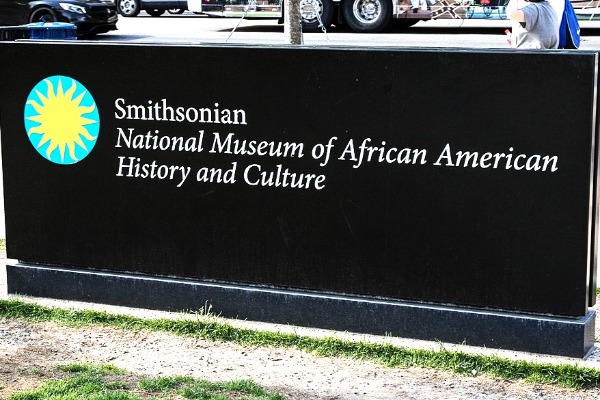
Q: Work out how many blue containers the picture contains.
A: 1